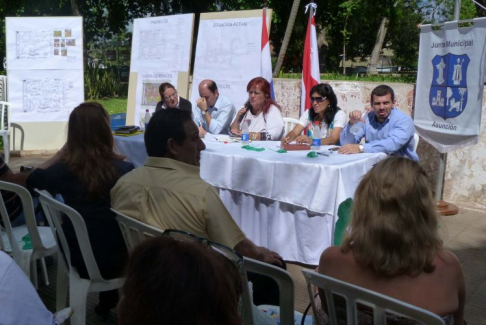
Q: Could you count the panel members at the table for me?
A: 5